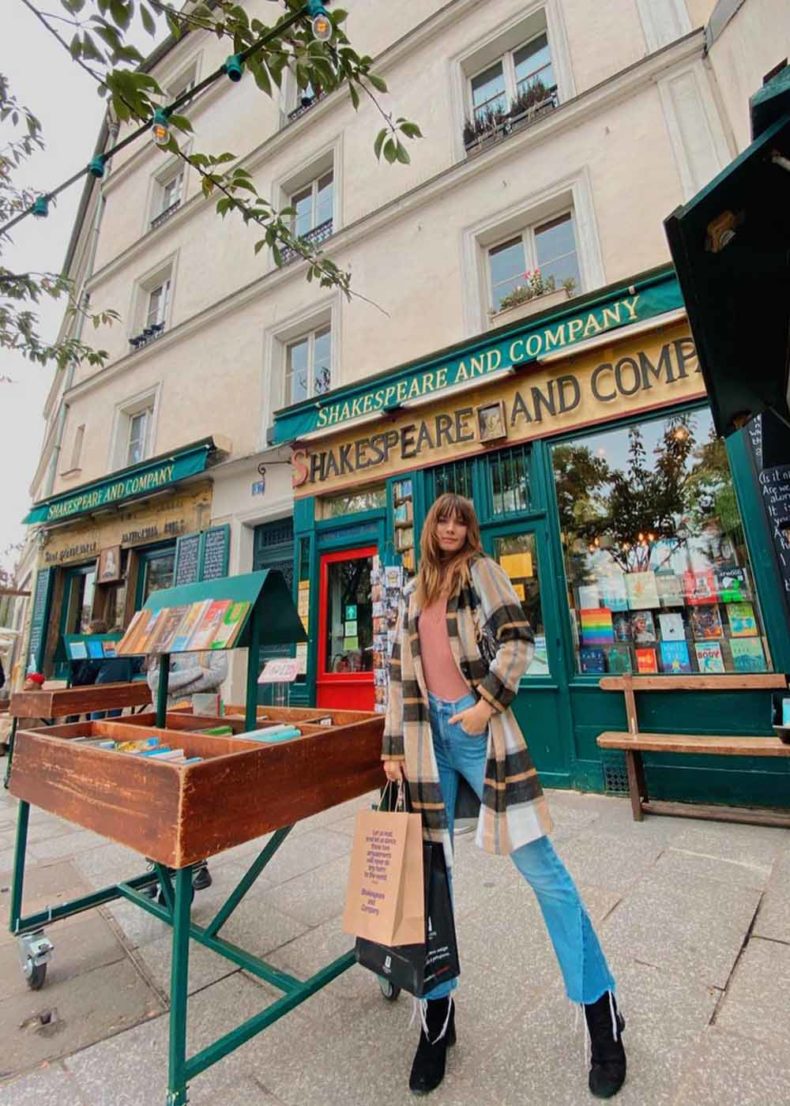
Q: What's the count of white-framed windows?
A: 9